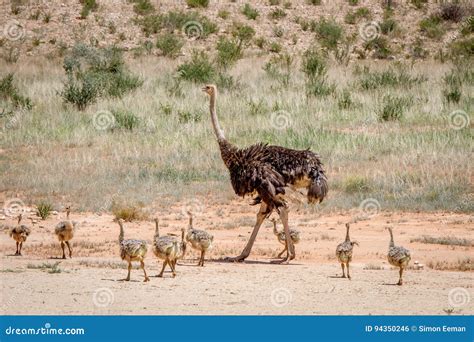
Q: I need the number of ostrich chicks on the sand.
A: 9